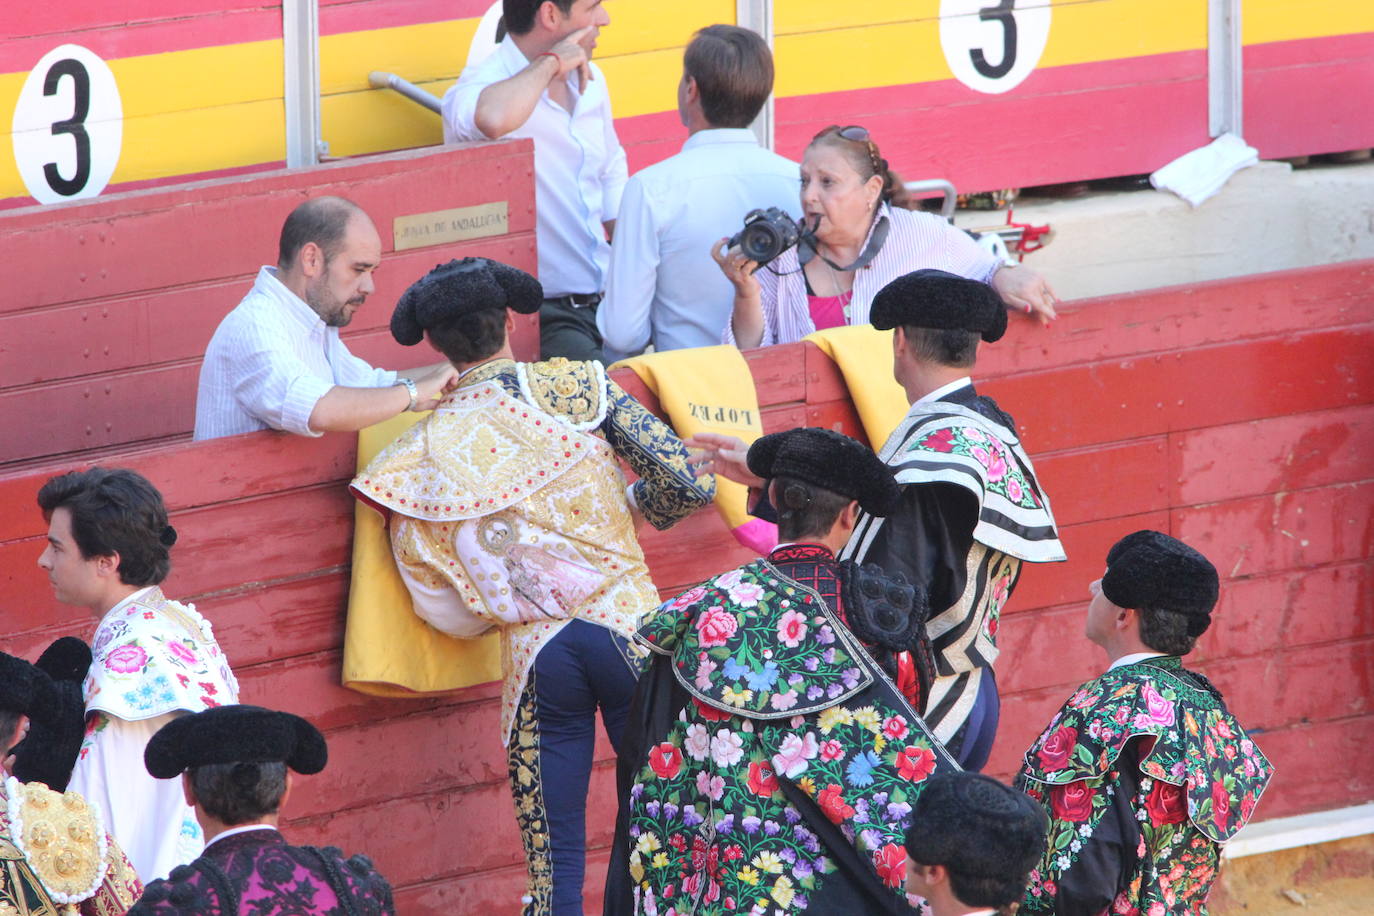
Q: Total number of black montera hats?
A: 8